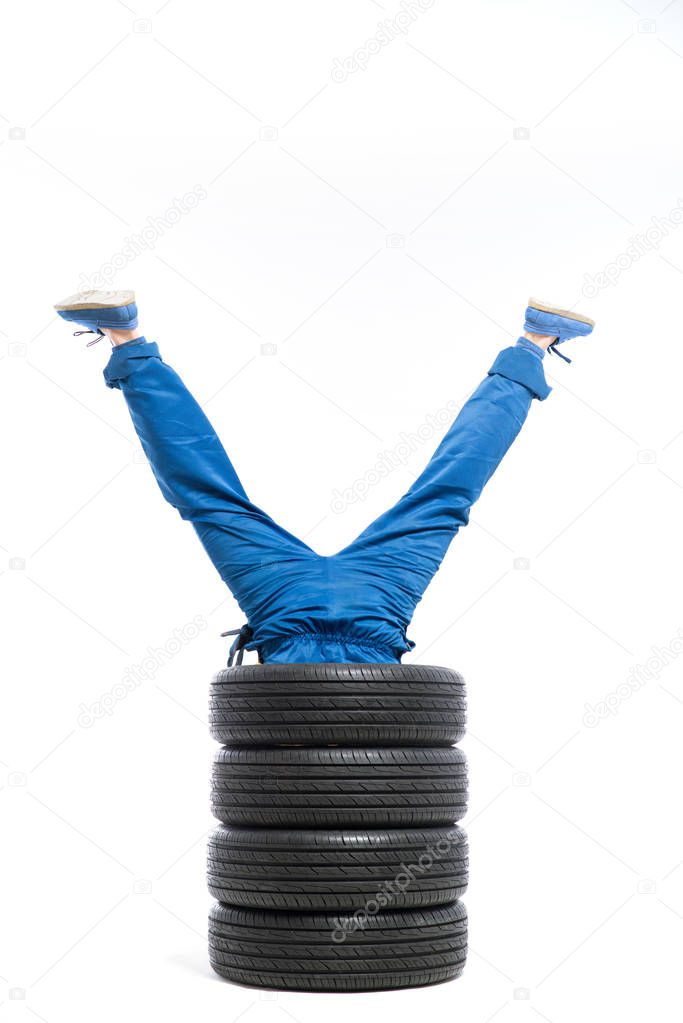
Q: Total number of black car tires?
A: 4